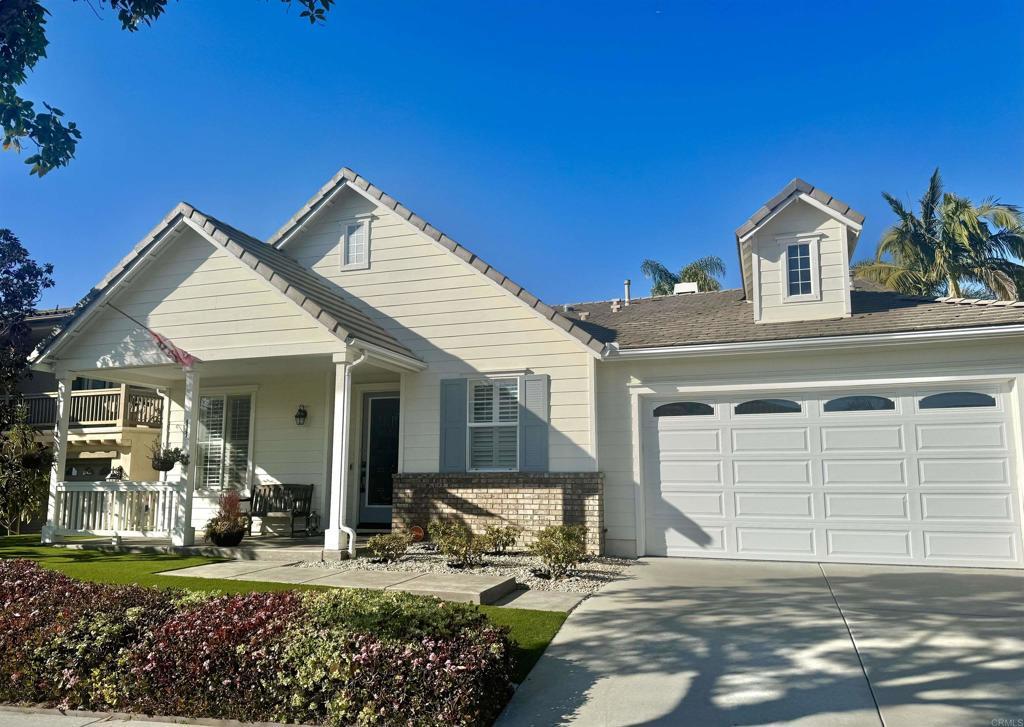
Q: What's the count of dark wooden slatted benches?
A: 1